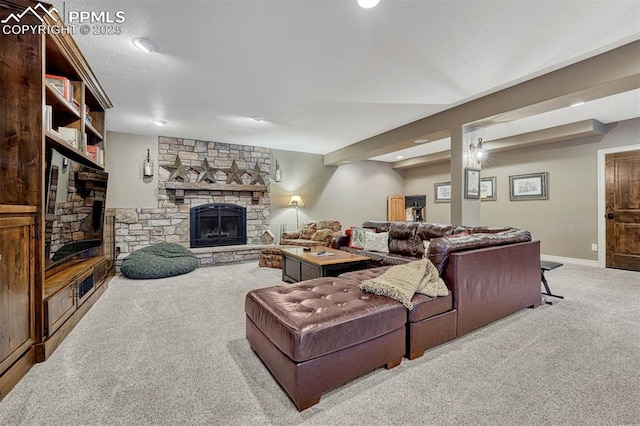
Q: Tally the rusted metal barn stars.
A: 4